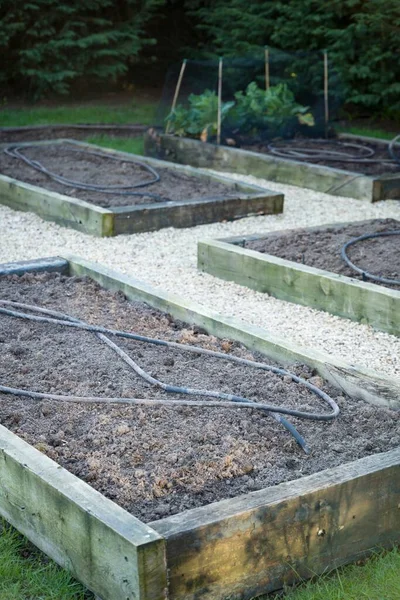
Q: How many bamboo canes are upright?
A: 4